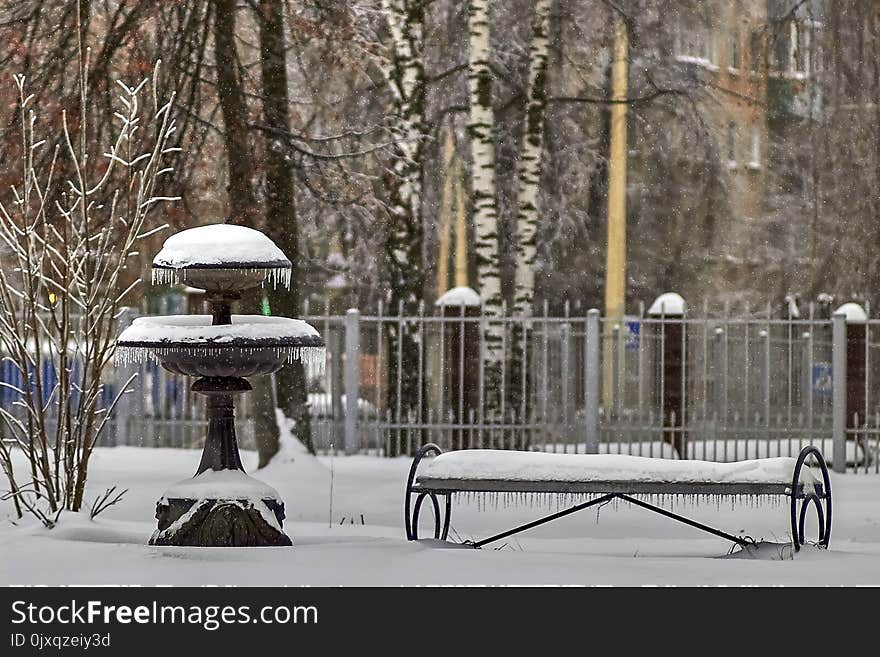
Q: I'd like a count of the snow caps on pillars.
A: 3